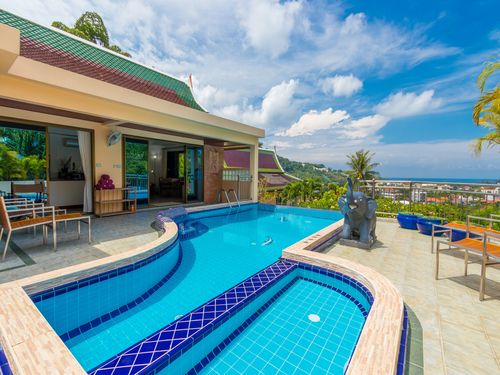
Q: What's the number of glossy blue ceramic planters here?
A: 3